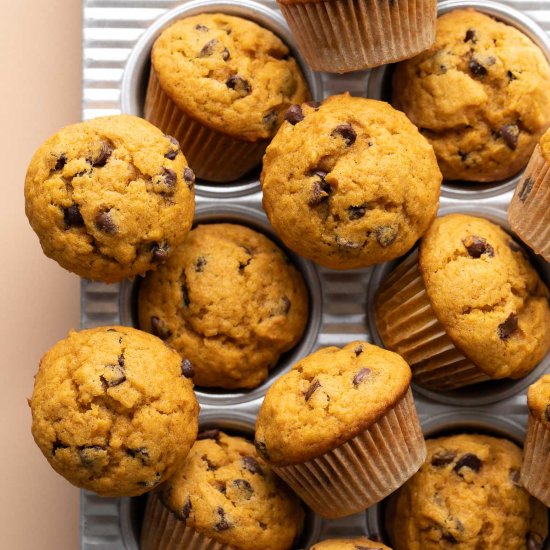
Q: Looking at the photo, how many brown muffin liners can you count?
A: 7